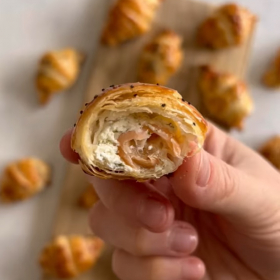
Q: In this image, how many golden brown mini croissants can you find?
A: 11